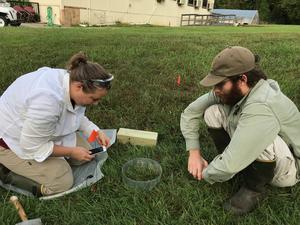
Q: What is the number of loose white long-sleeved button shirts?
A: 1